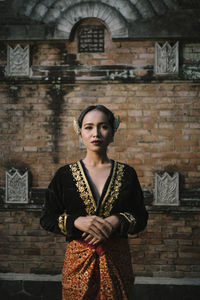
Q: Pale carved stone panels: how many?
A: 4